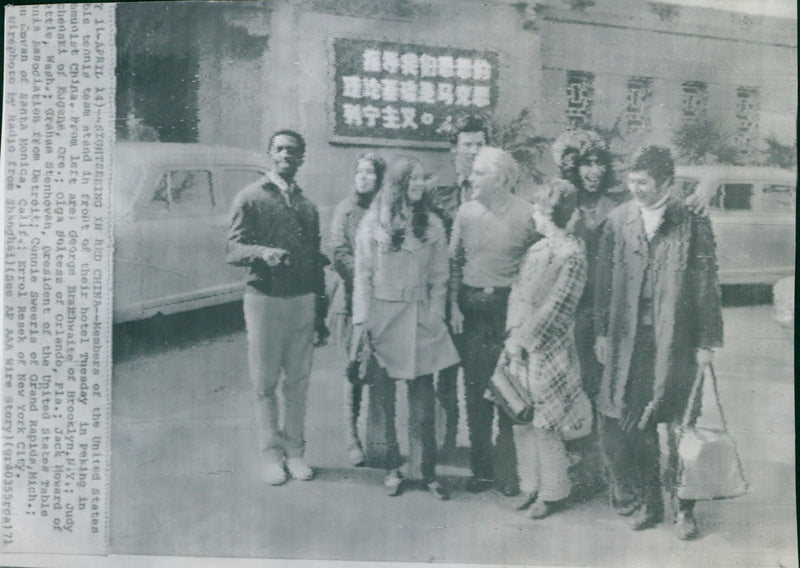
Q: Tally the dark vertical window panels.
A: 4